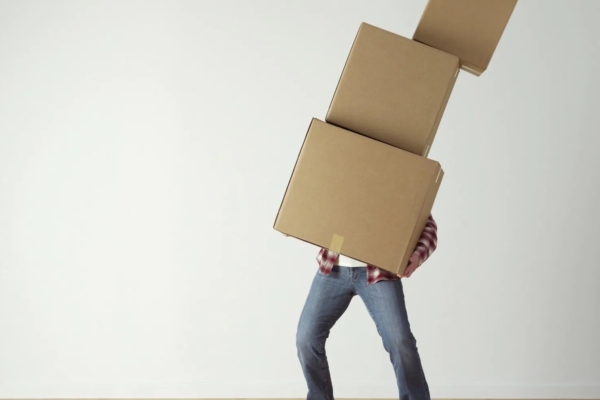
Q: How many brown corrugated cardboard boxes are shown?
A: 3